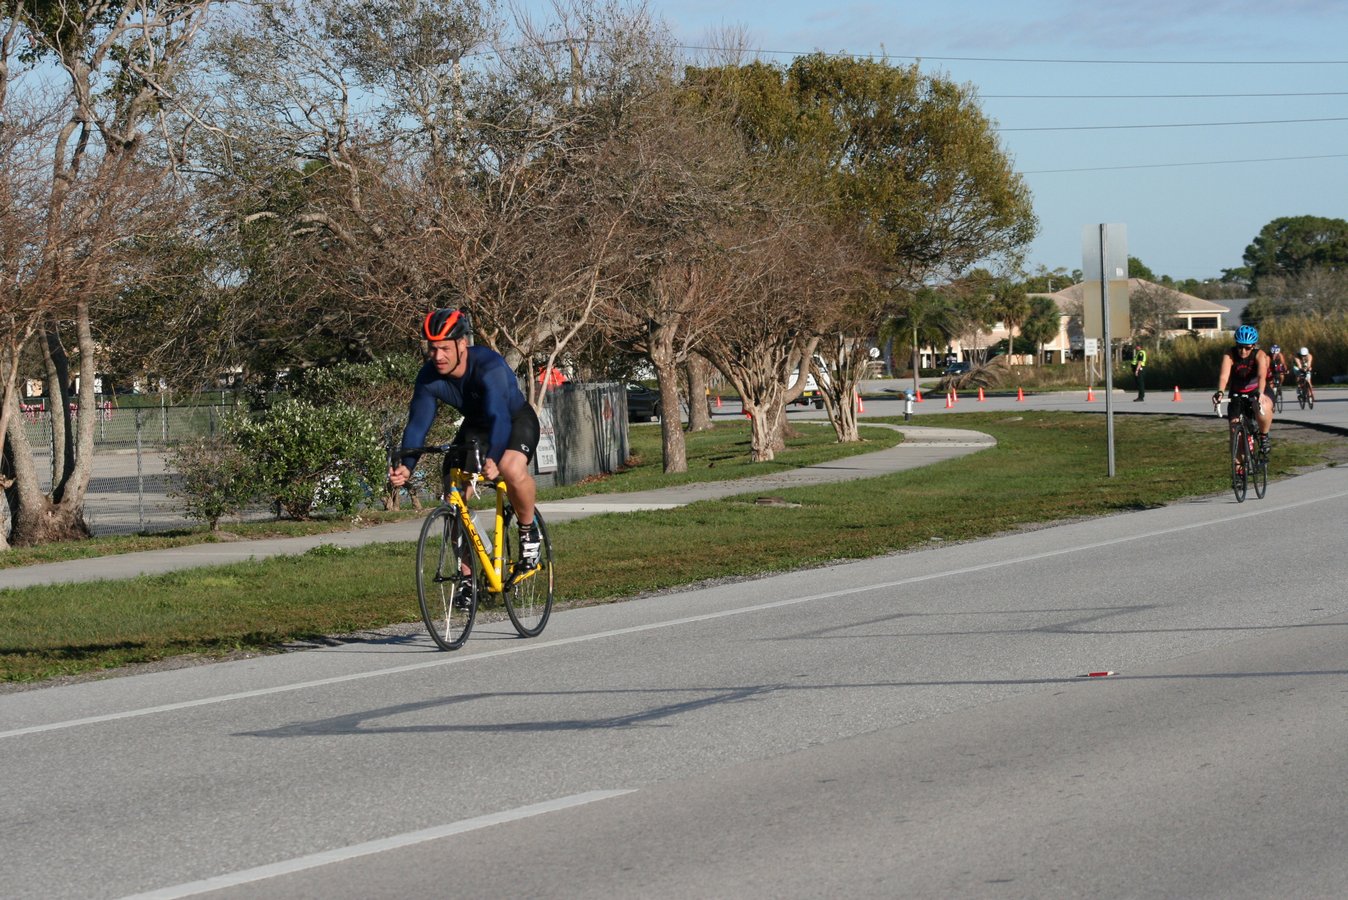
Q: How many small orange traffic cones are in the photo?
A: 11